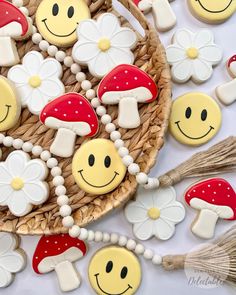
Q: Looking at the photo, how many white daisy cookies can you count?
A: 6